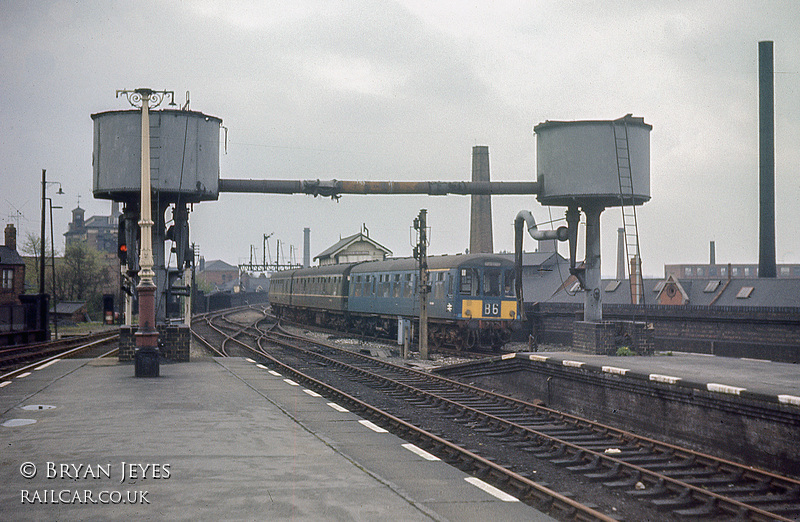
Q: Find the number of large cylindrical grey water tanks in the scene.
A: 2